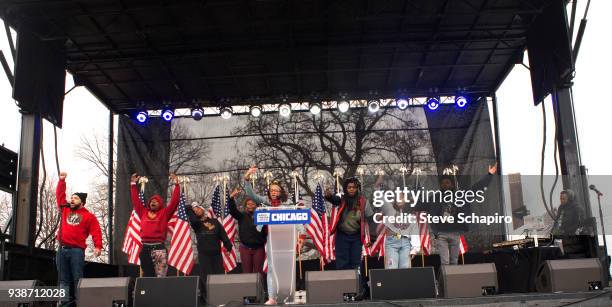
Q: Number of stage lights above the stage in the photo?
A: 12